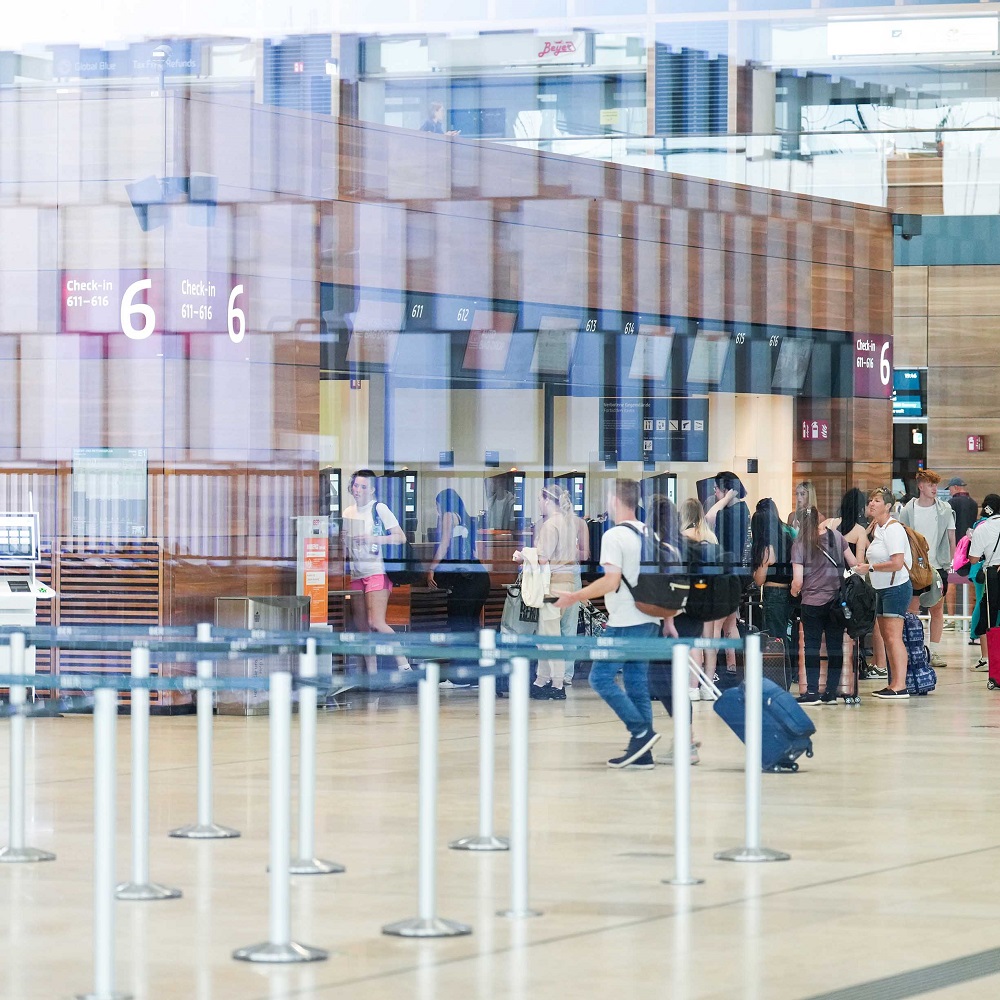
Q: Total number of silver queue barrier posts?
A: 11